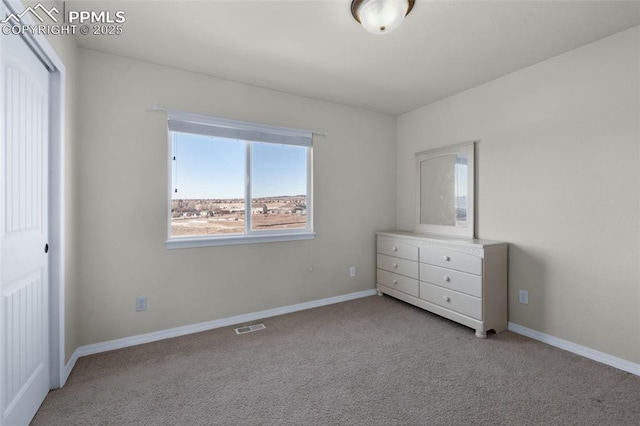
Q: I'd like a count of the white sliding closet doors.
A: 1